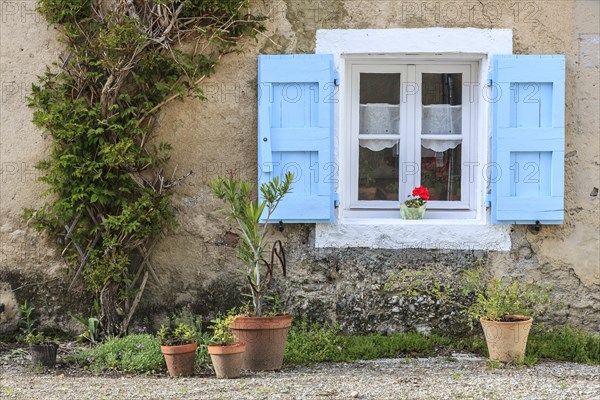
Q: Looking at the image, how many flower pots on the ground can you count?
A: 5